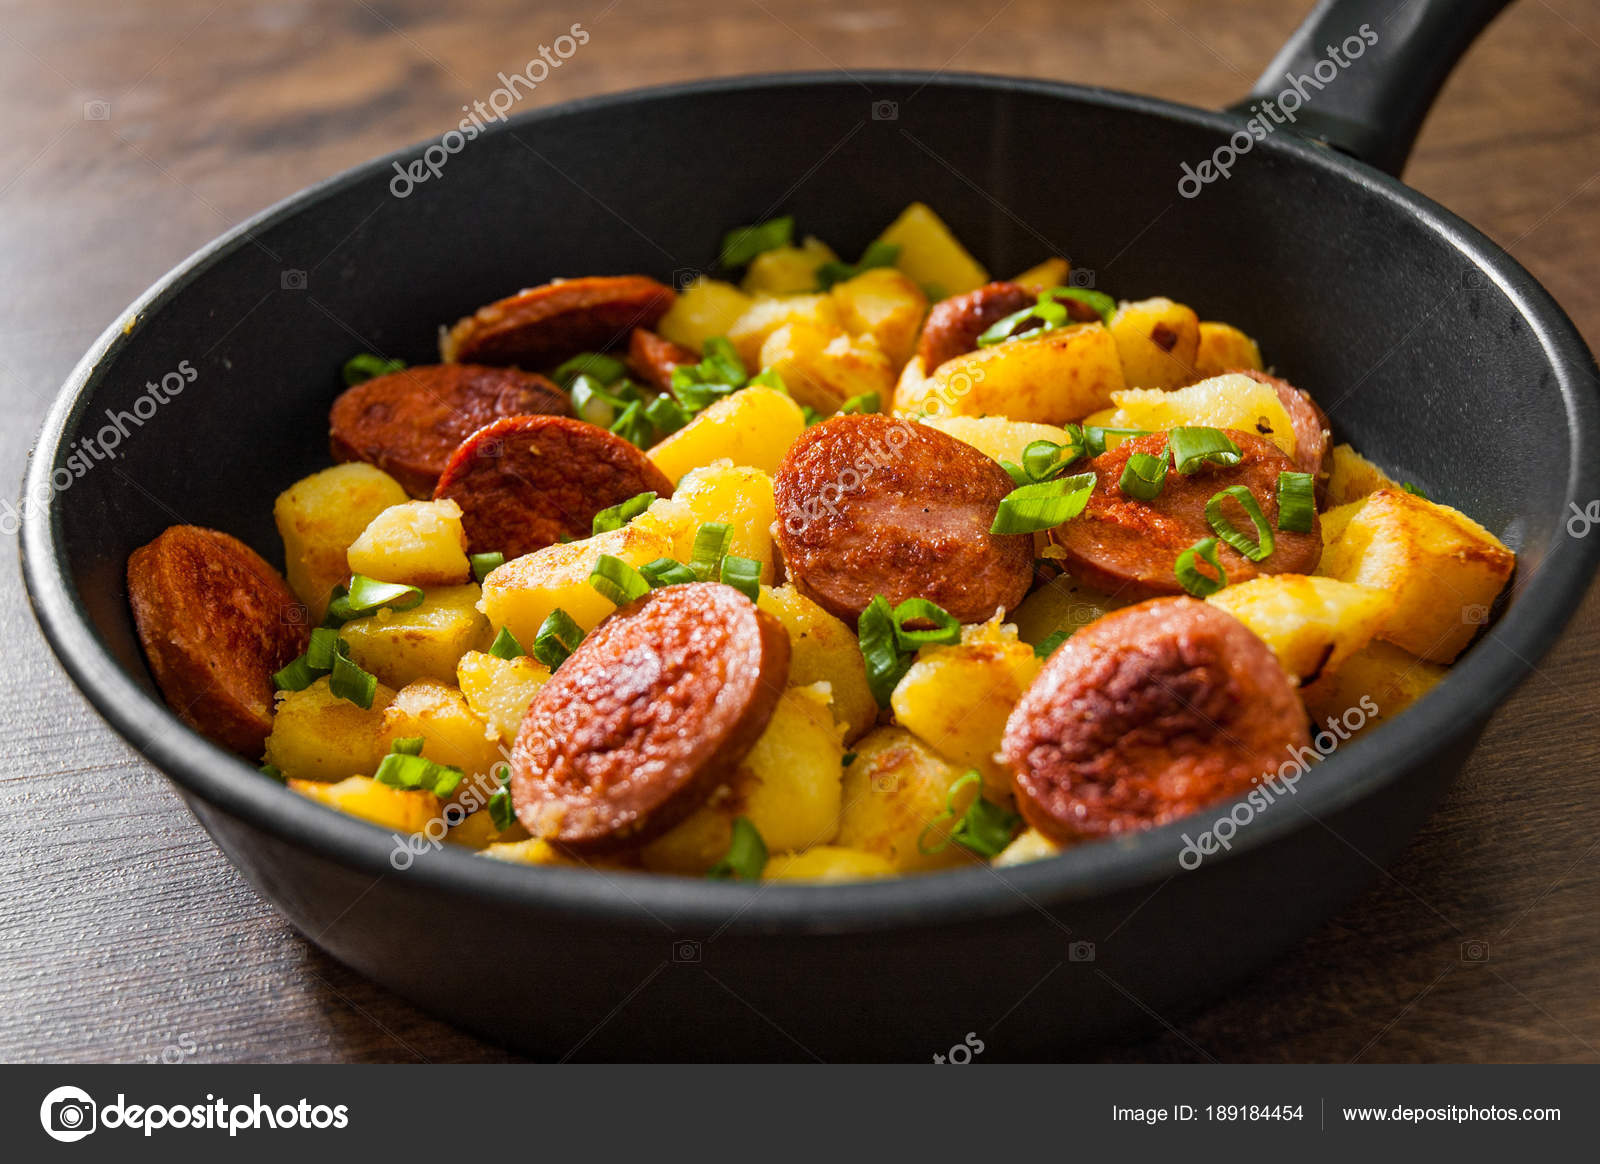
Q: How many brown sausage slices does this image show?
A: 11